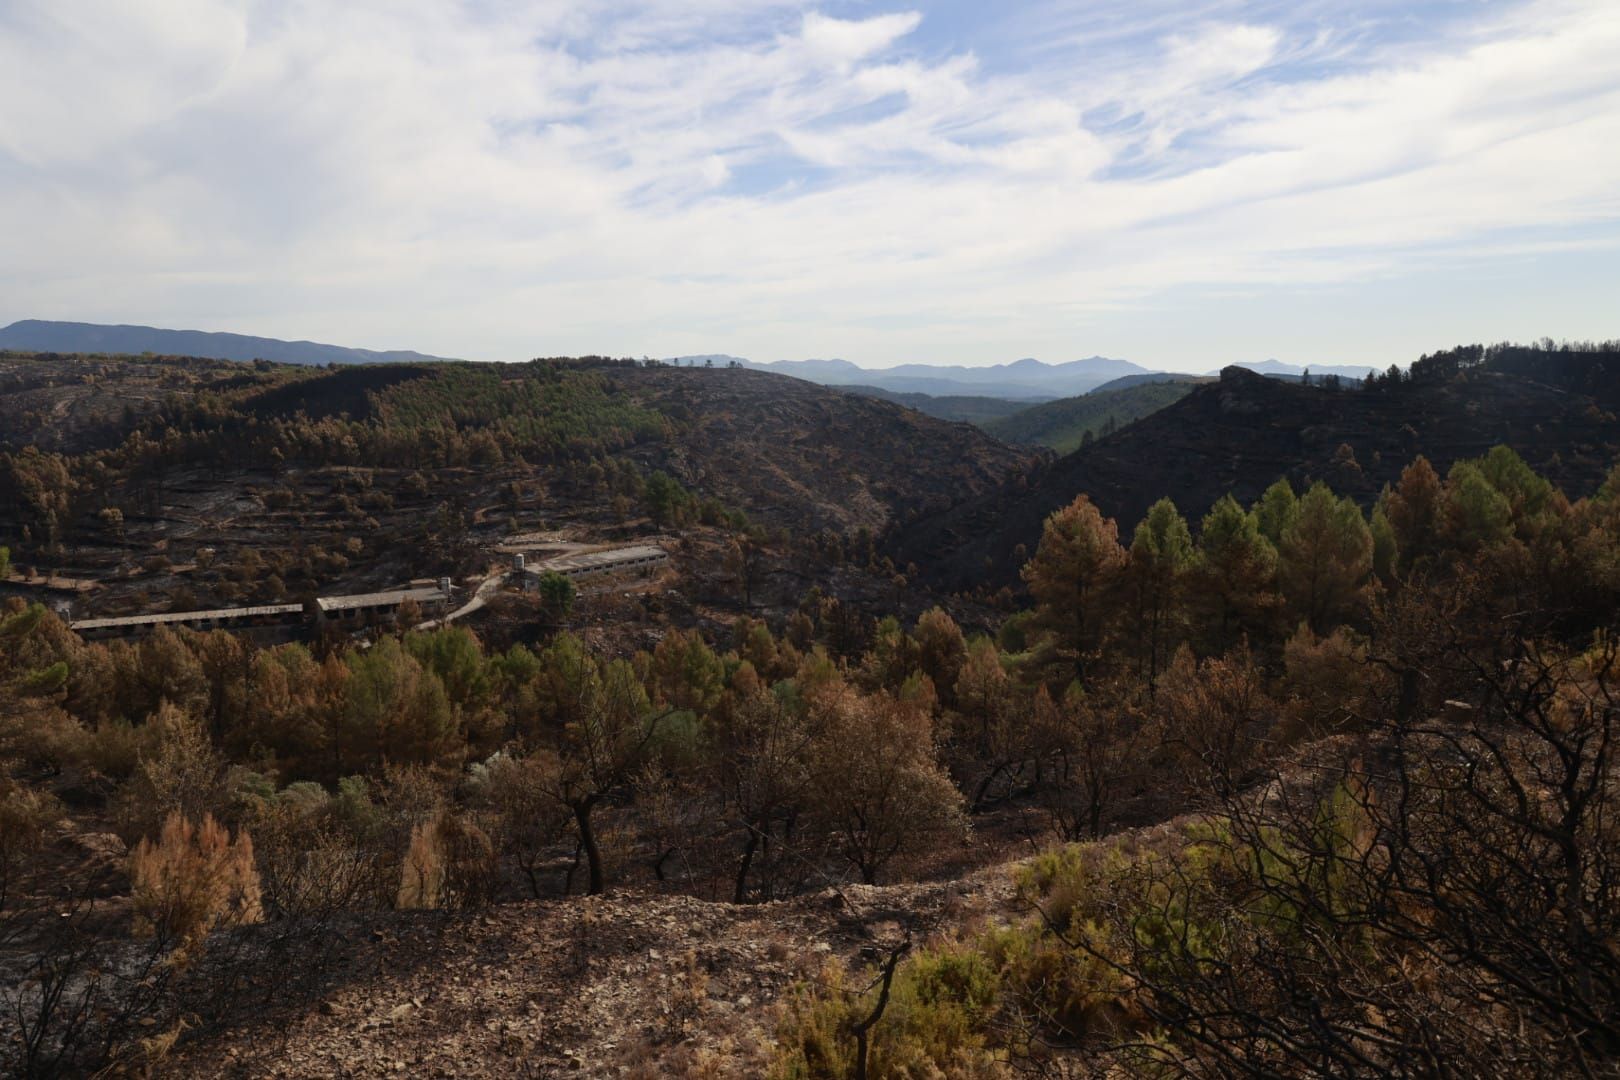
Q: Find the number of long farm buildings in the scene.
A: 3